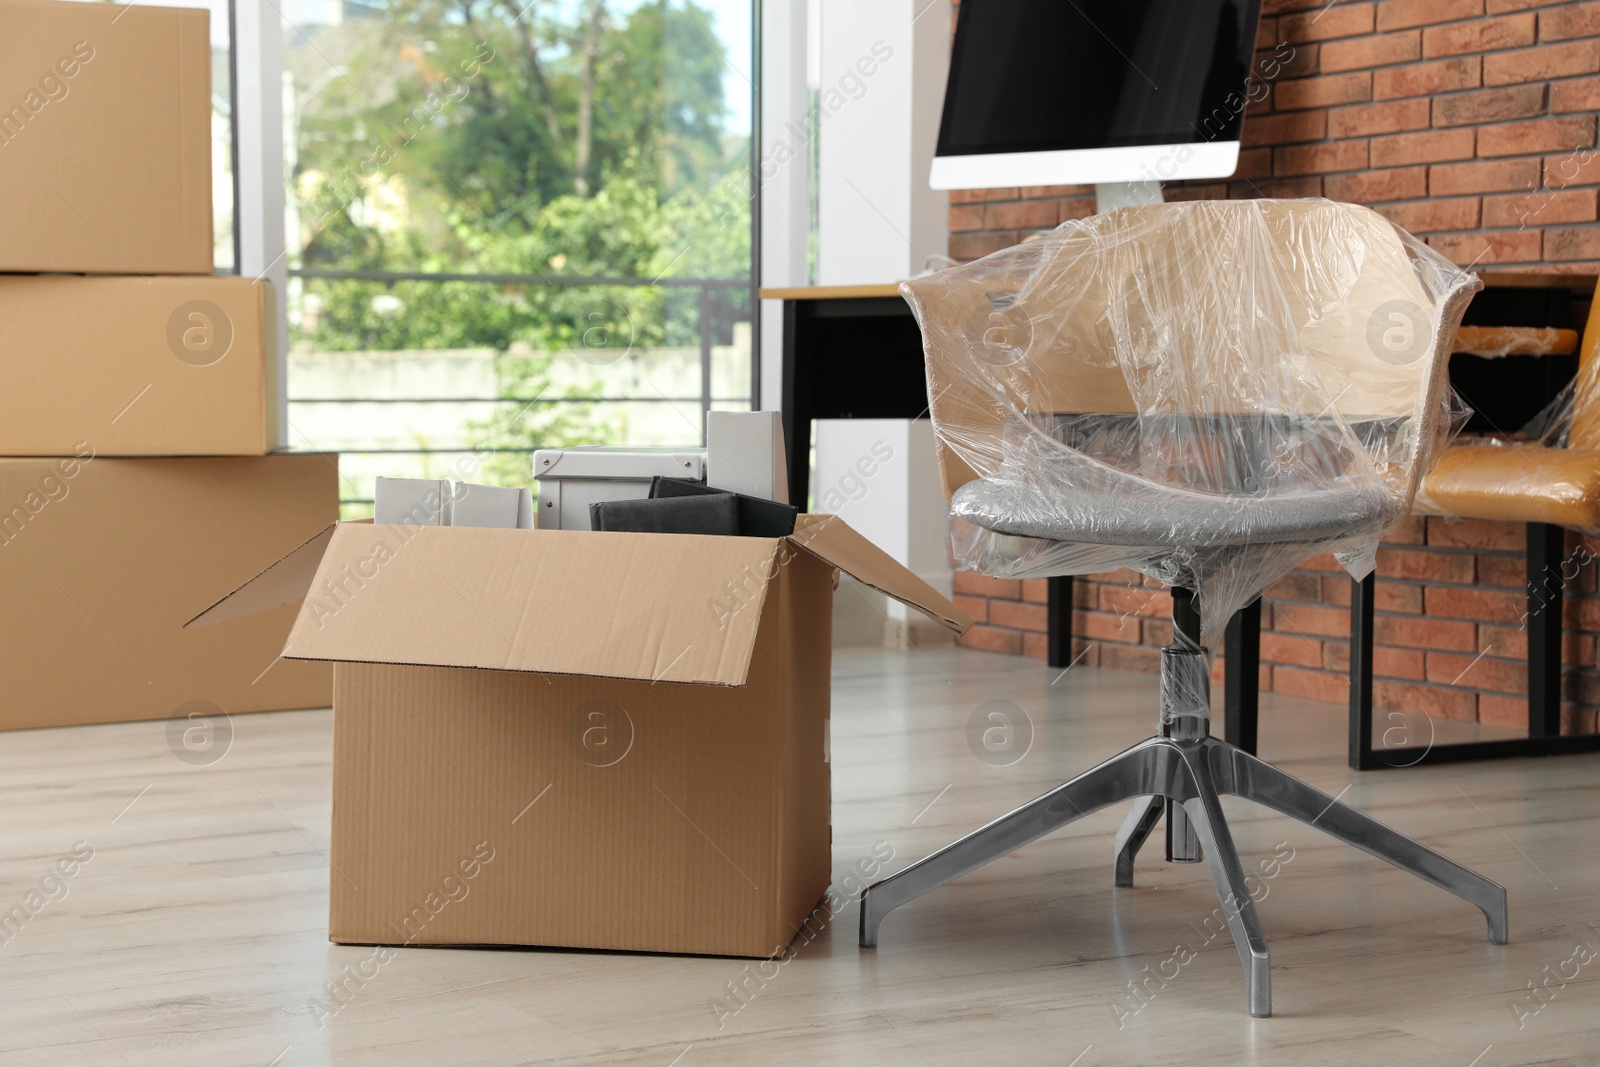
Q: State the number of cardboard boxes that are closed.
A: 3